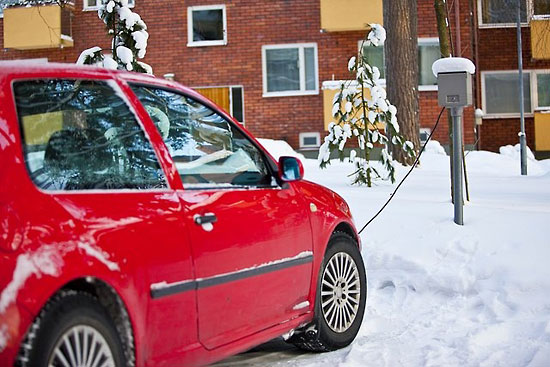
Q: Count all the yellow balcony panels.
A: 5